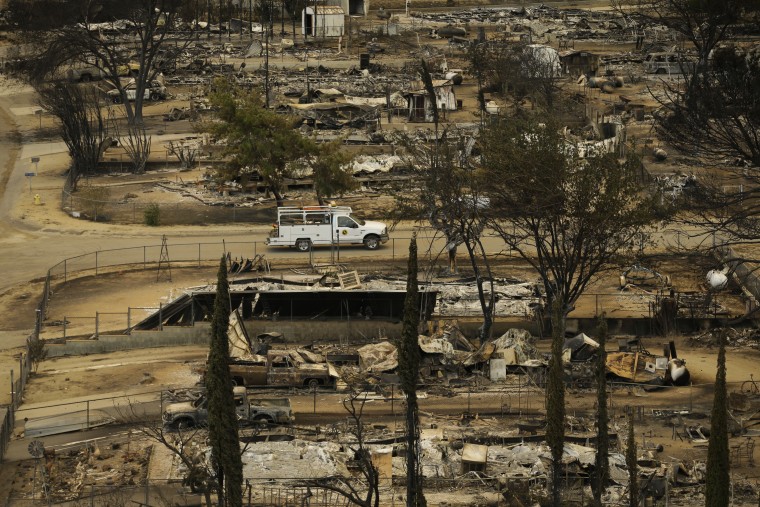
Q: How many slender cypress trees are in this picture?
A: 6